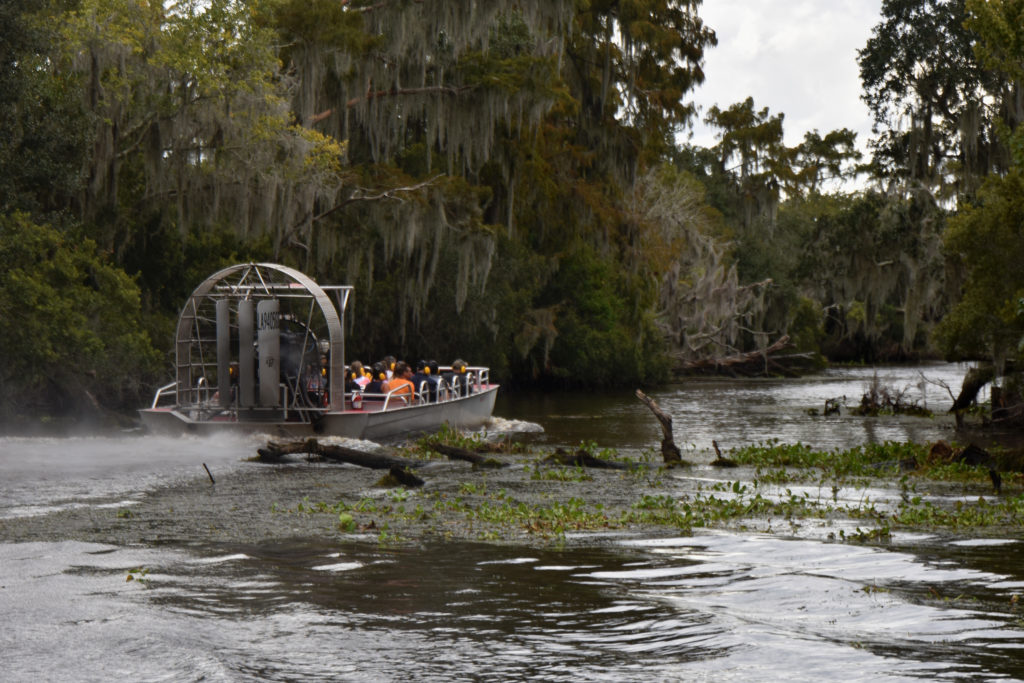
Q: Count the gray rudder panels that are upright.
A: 3